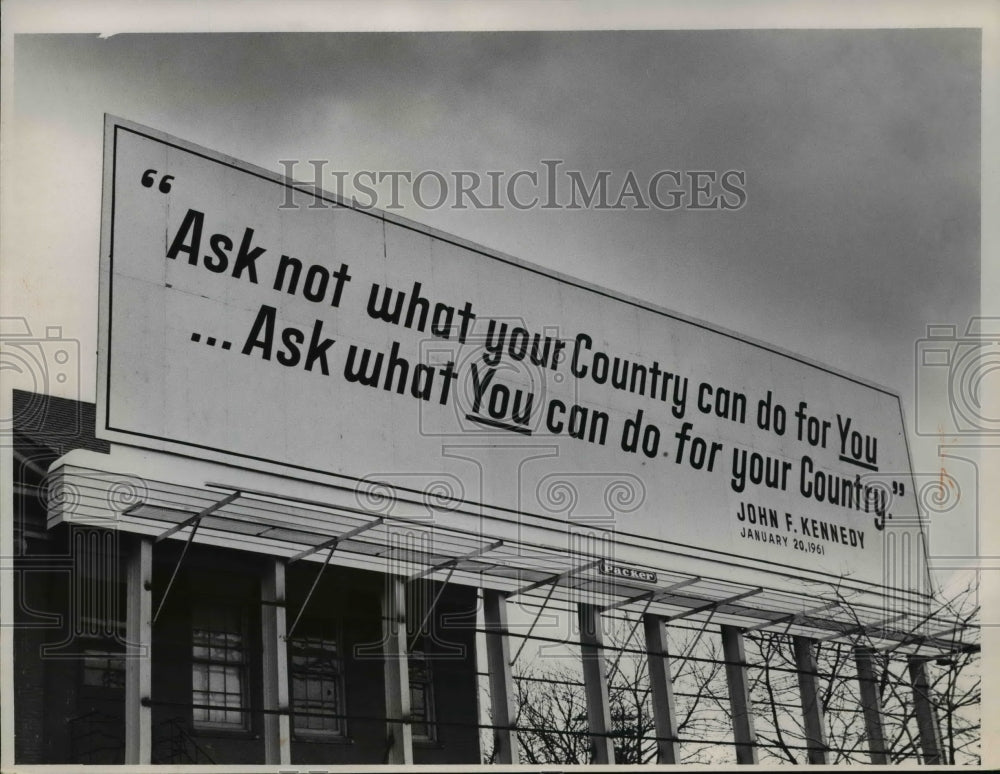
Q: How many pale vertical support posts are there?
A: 10